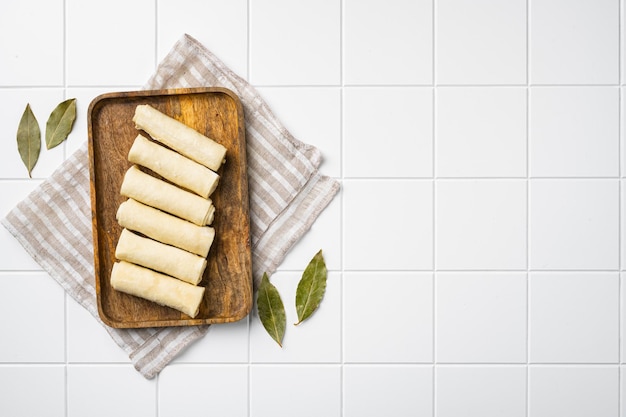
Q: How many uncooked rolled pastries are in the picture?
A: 6